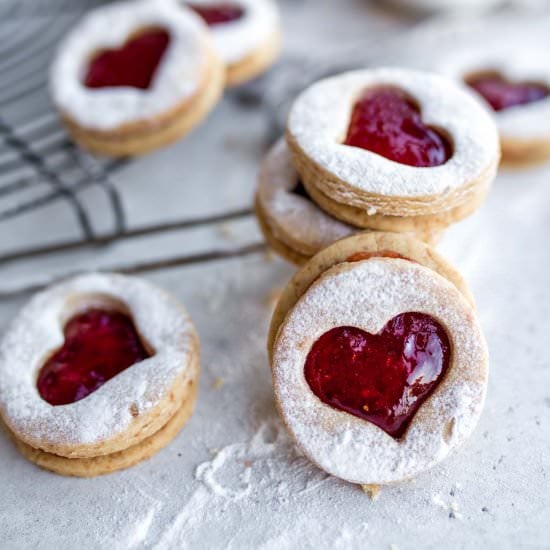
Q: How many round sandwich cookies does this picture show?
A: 7